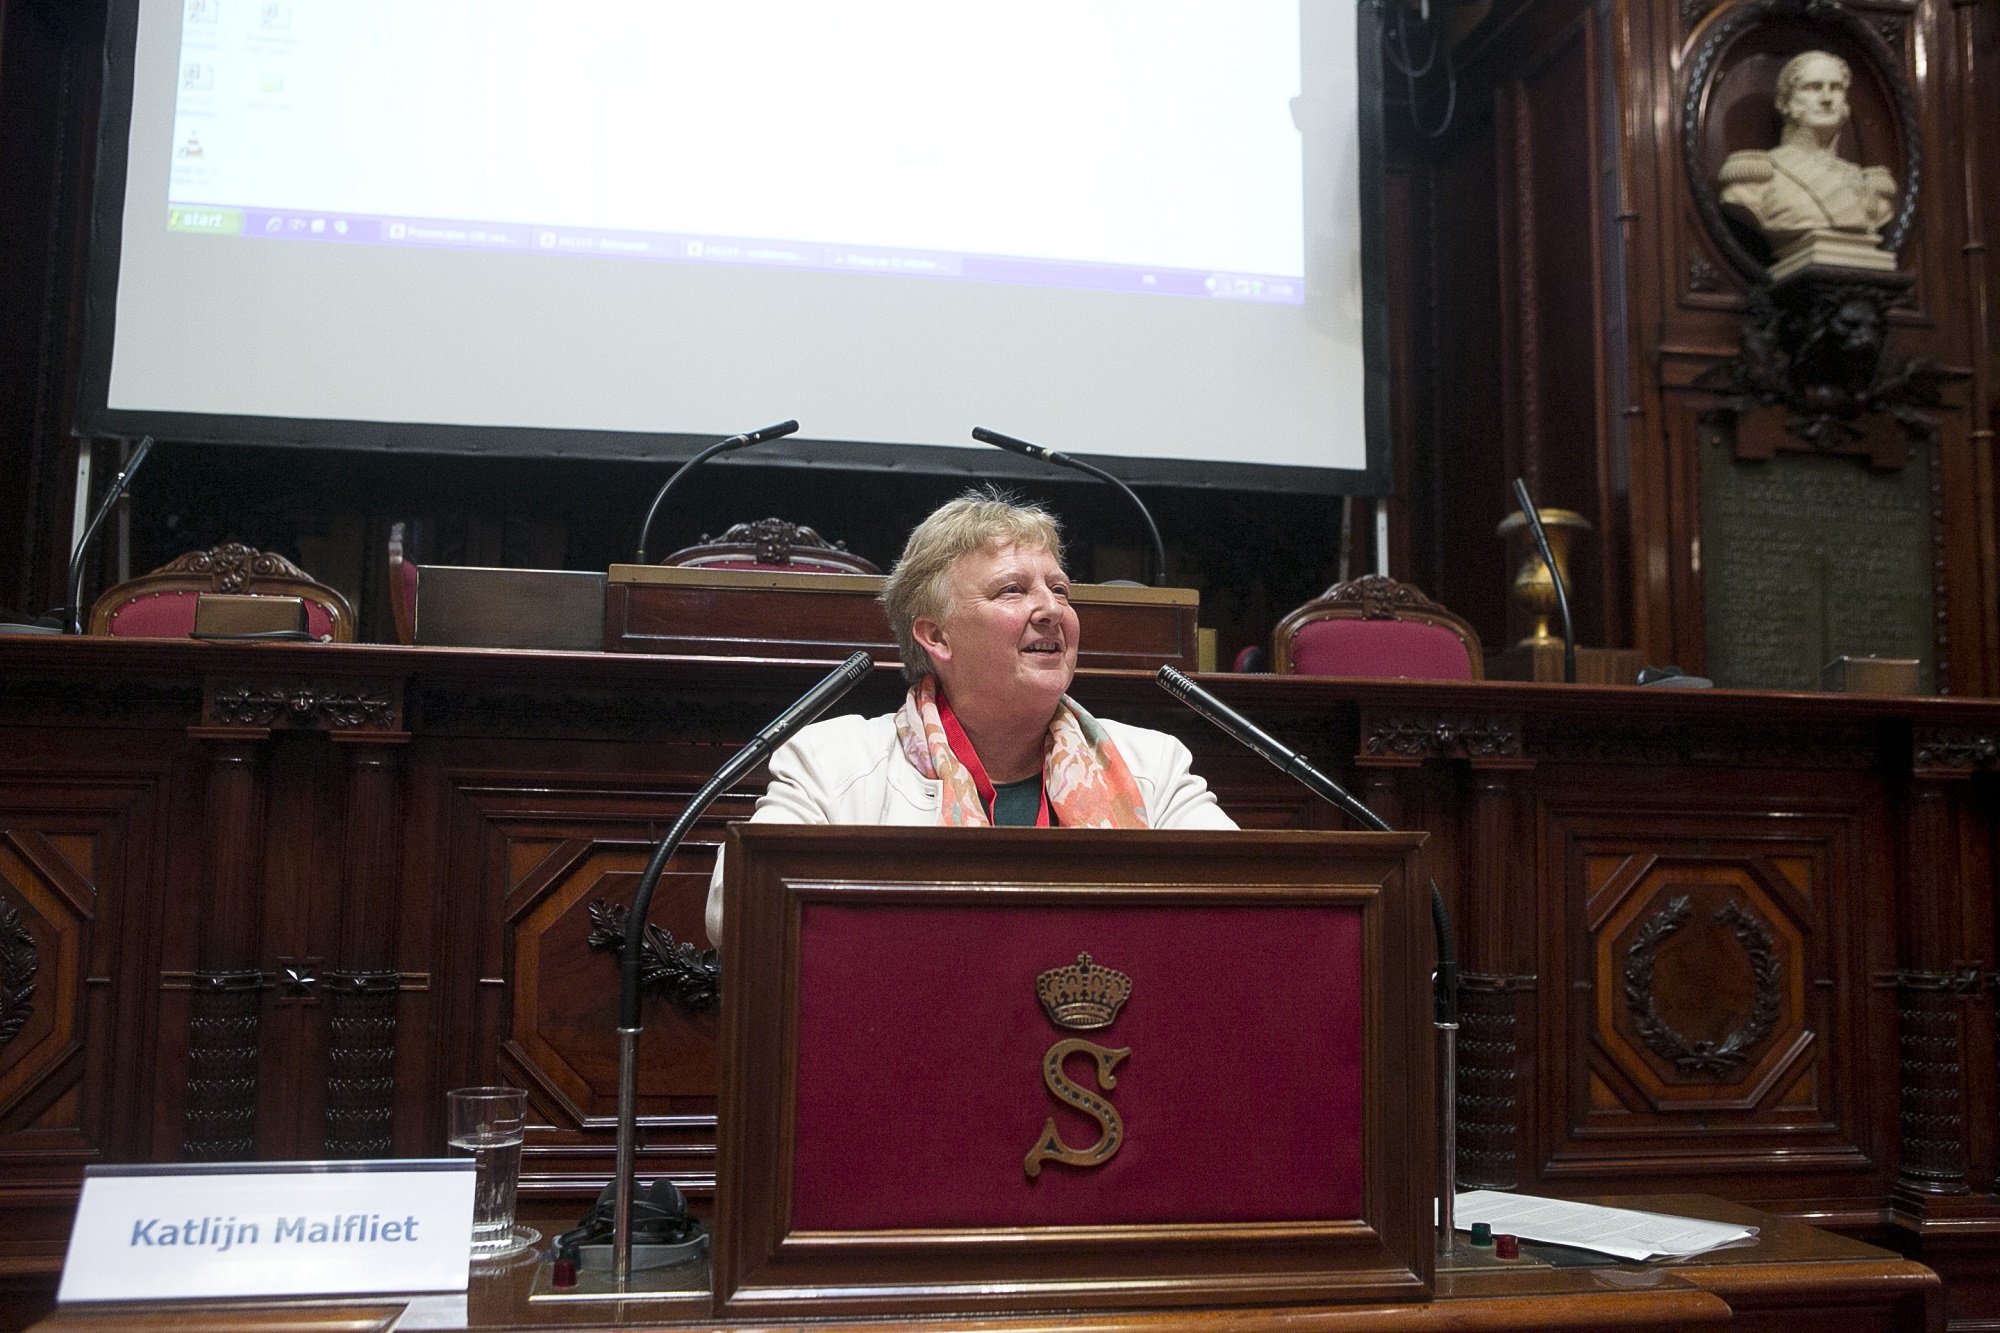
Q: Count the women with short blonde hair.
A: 1